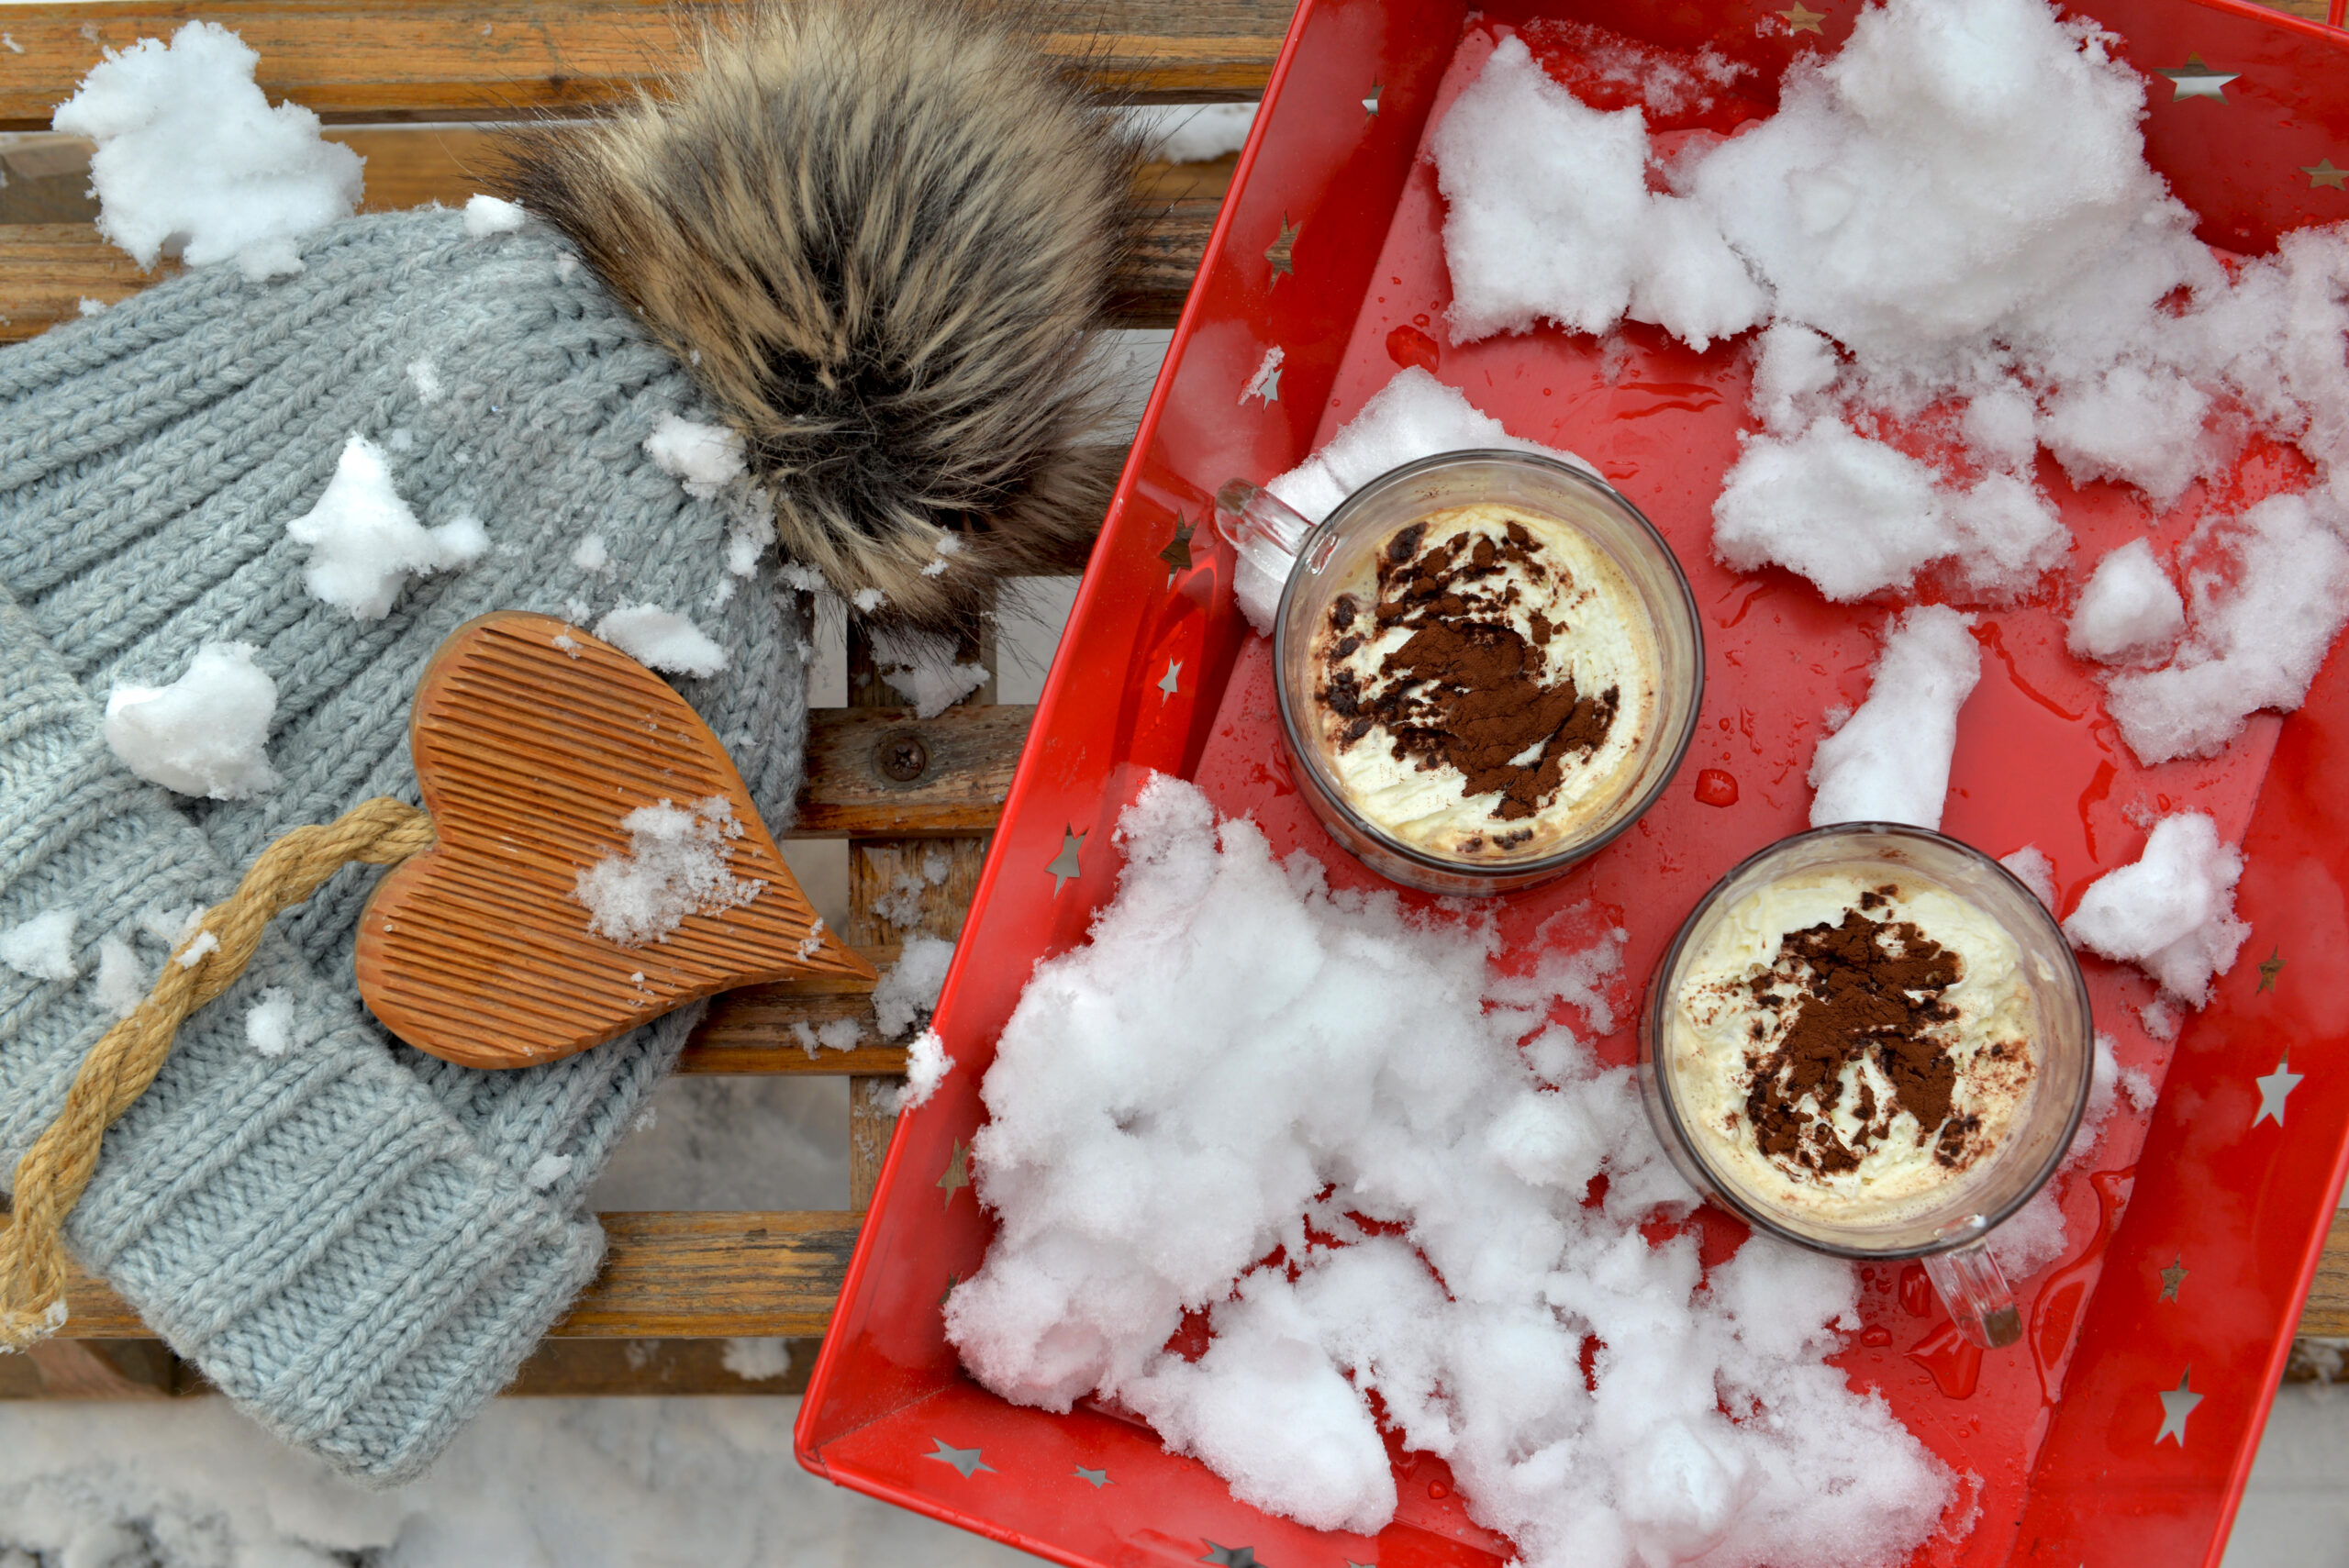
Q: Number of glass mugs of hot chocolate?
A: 2